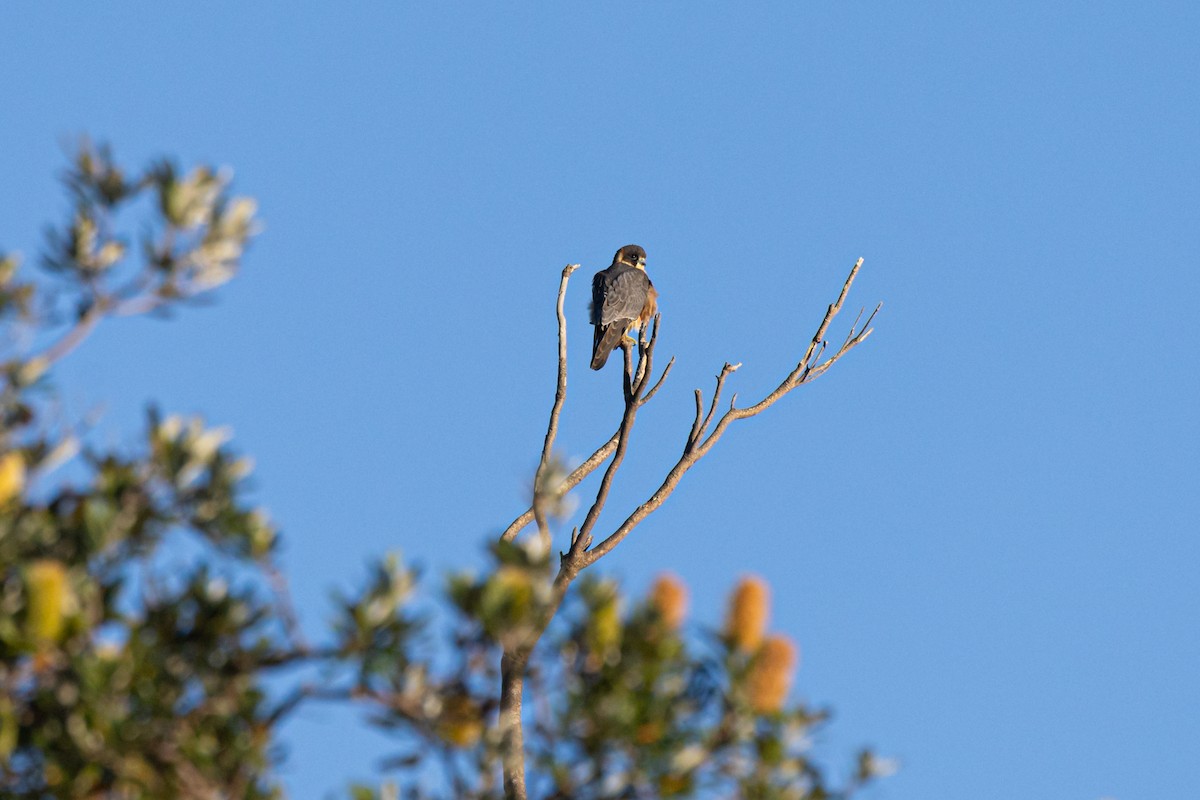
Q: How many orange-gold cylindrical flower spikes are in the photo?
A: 3